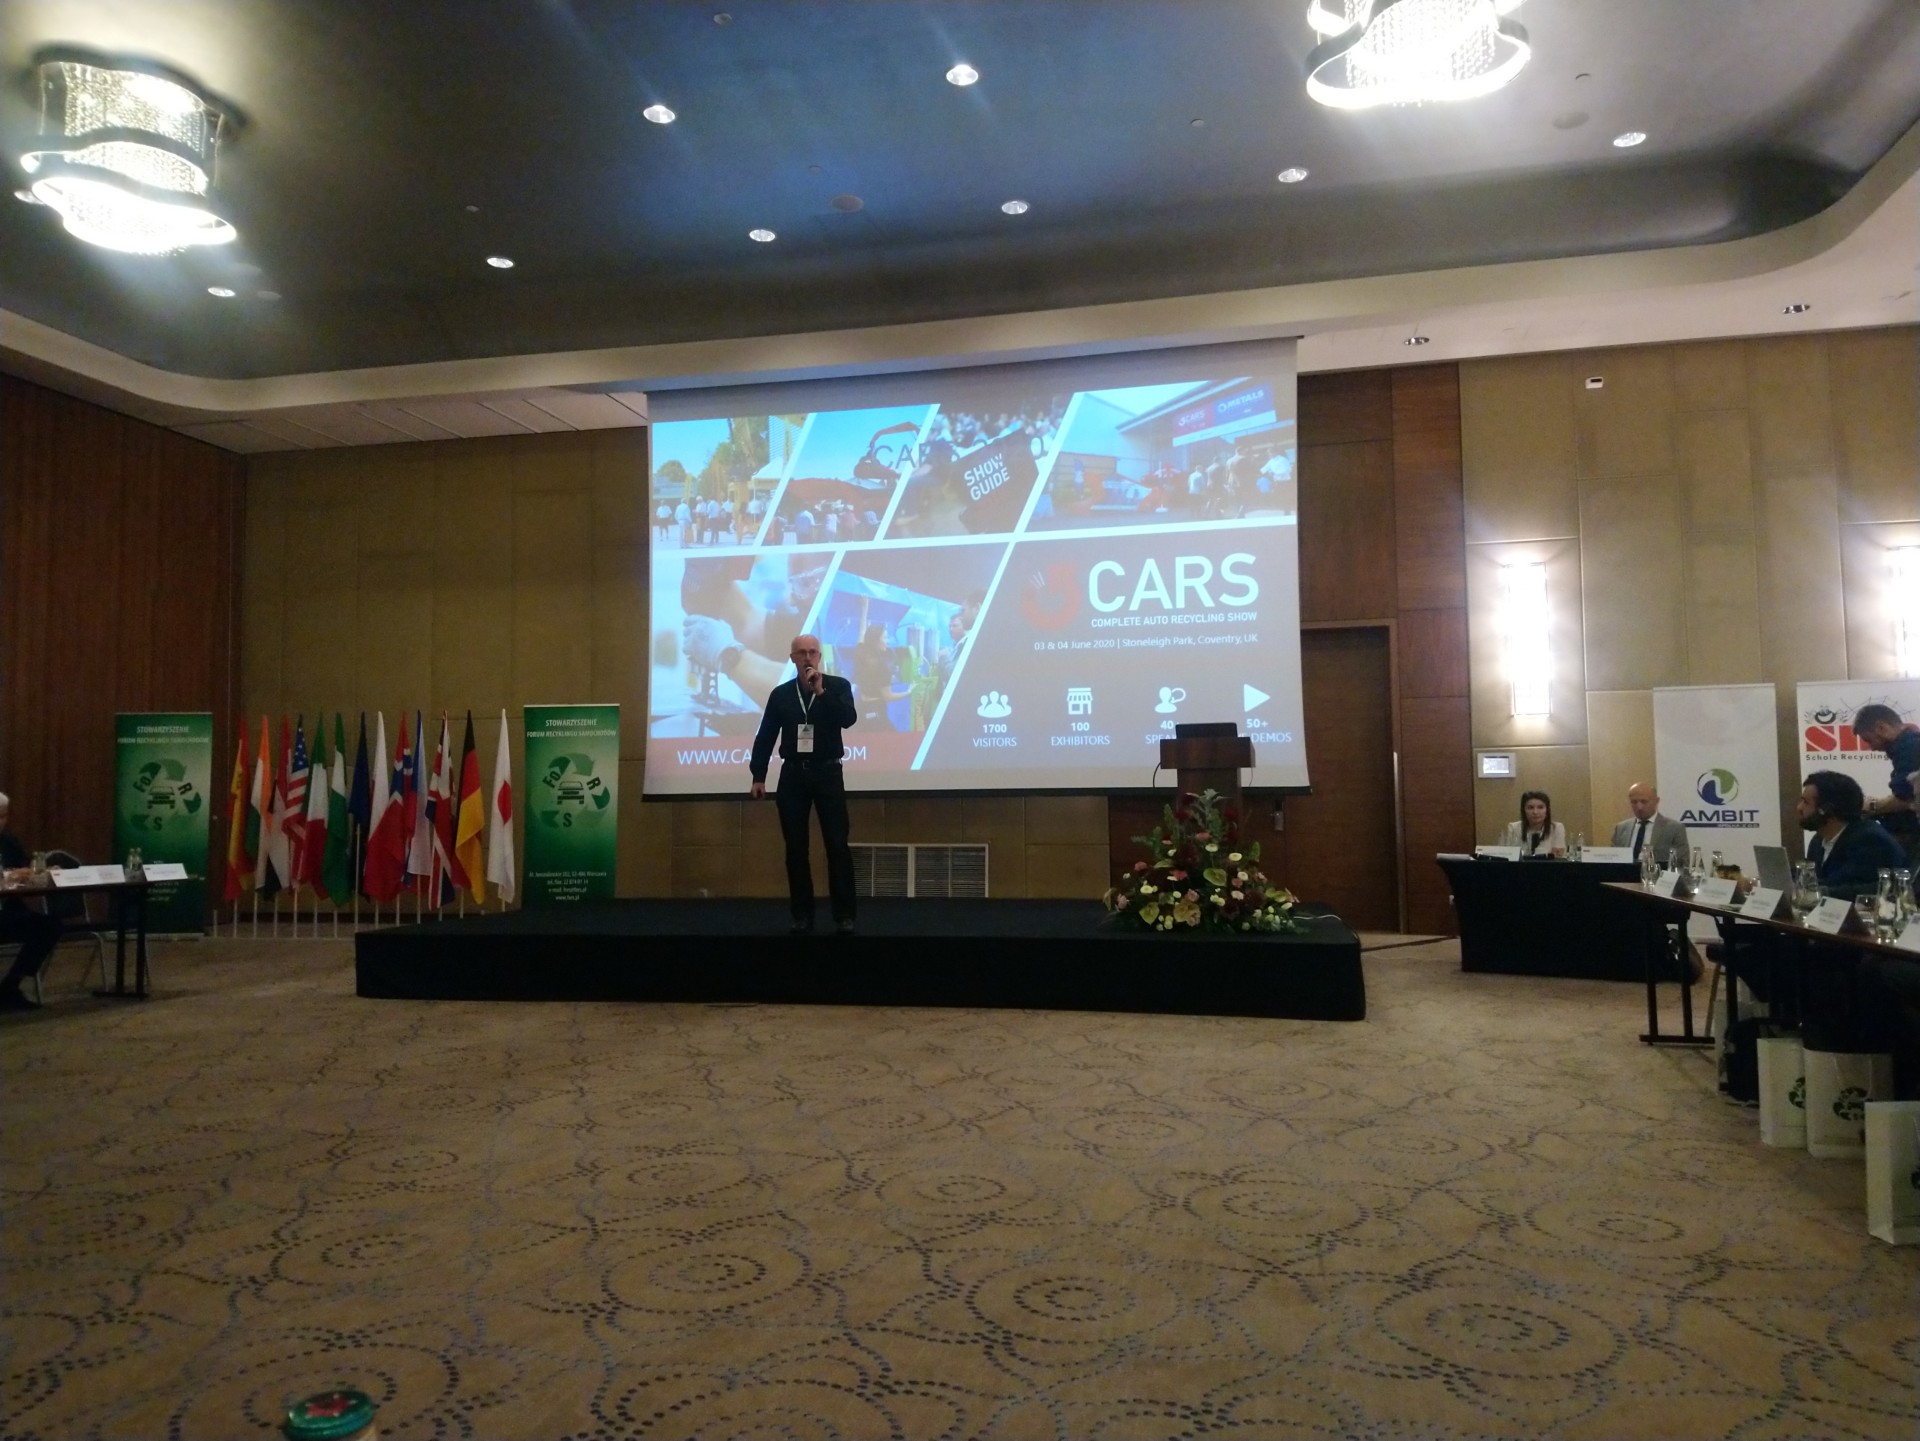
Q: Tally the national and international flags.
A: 13